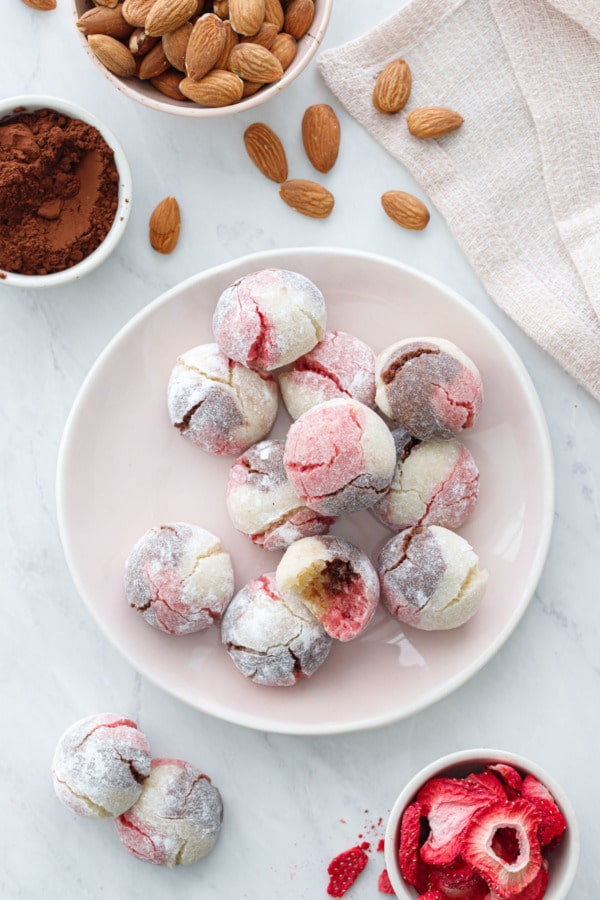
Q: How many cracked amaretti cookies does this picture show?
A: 13